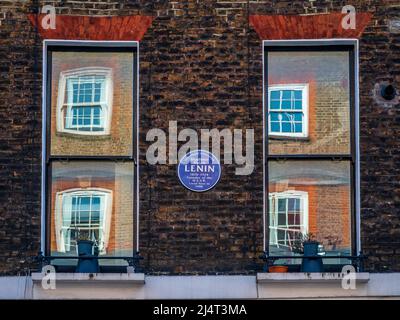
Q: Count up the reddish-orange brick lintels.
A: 2